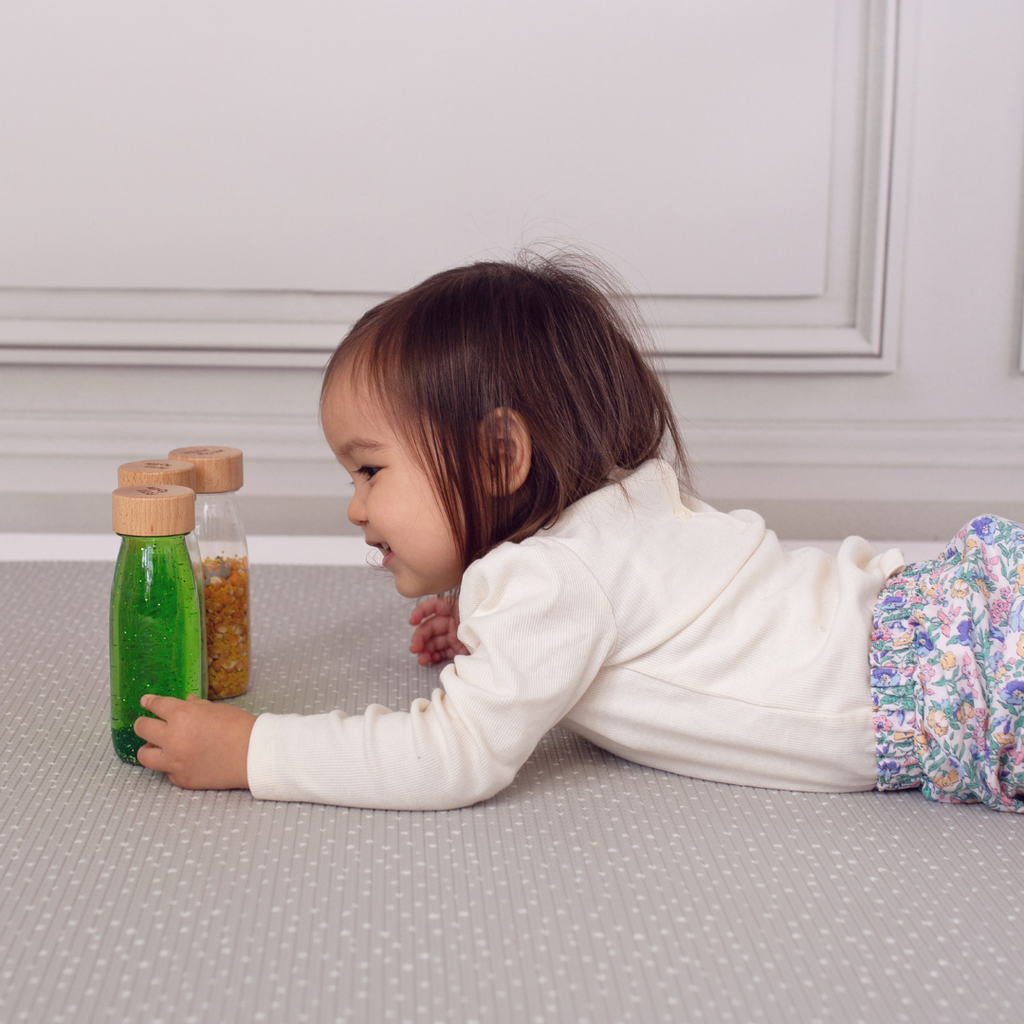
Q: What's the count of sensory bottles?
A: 3